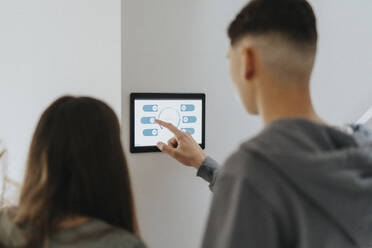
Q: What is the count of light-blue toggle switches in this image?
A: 6